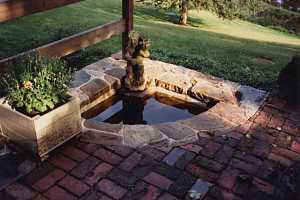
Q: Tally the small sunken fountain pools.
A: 1